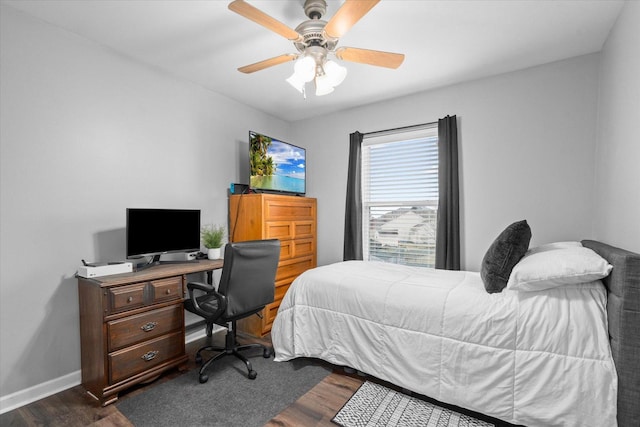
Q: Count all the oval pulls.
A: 2